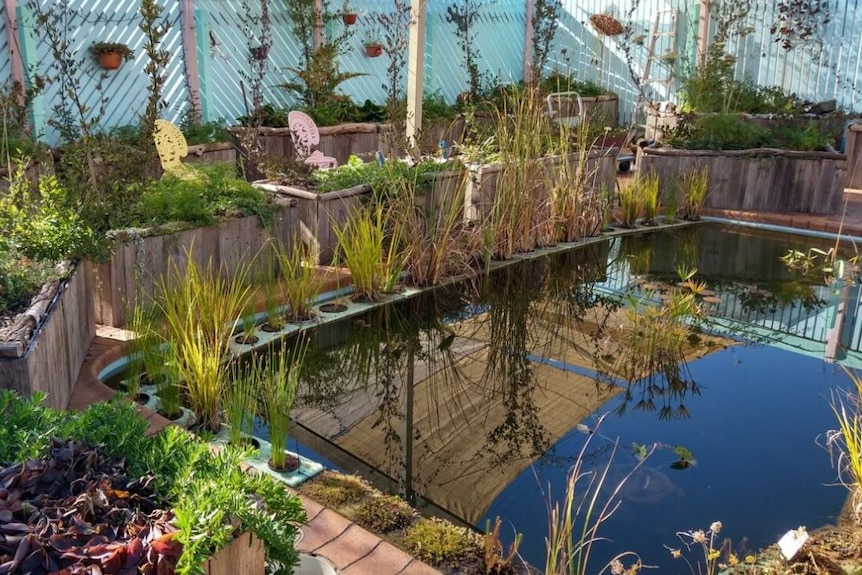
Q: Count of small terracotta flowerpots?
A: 3